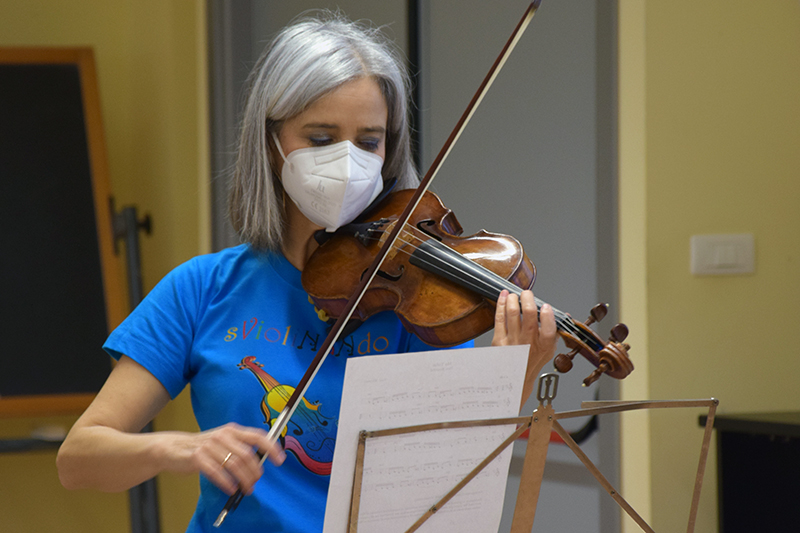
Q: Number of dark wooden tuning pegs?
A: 4